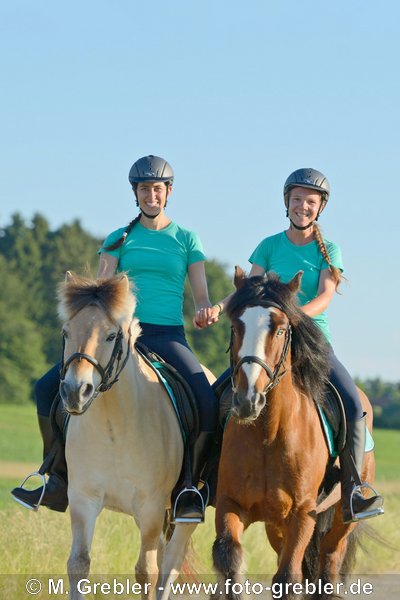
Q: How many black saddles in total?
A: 2